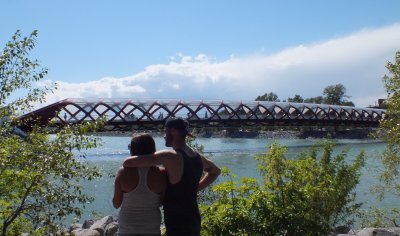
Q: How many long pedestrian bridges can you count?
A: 1